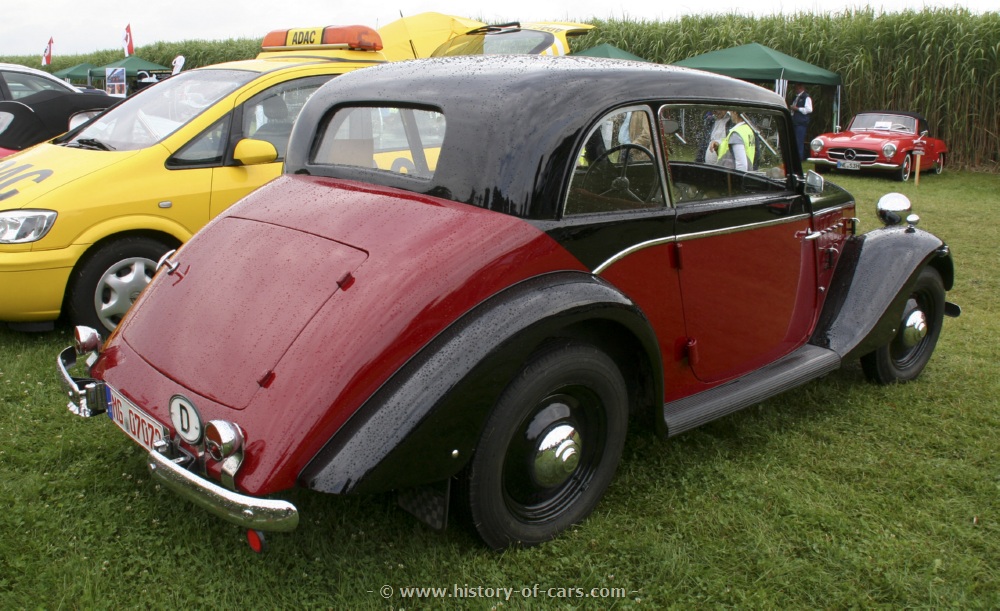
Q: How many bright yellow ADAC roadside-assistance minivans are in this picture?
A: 1